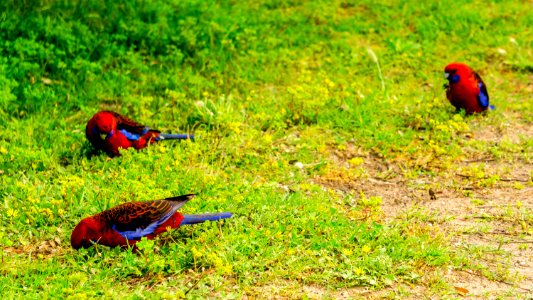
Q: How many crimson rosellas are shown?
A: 3